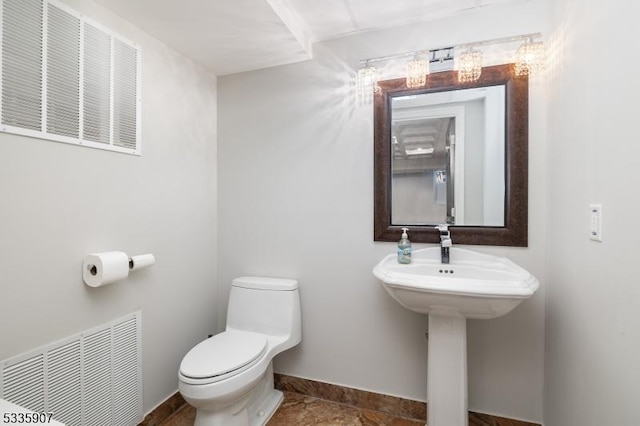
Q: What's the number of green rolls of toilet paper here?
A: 0